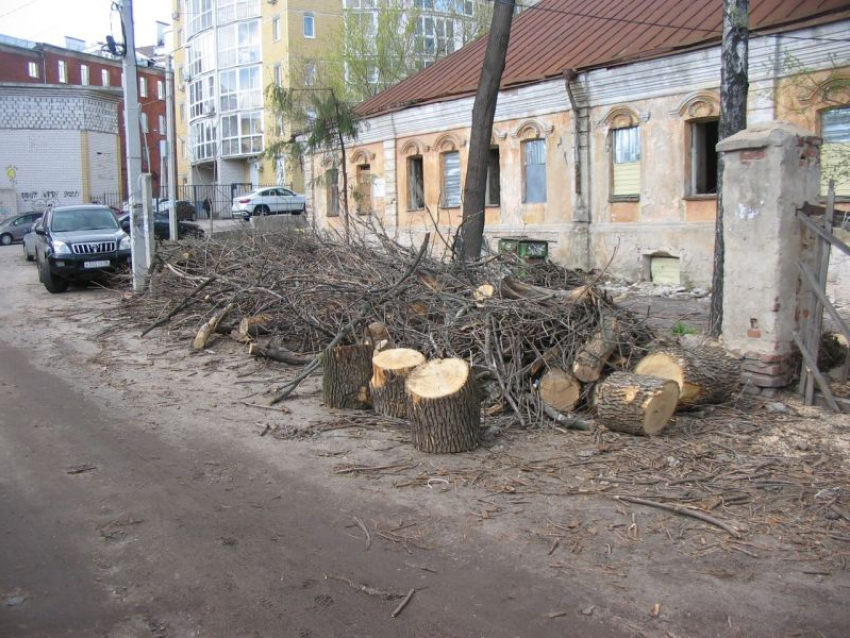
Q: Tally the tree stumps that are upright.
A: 3